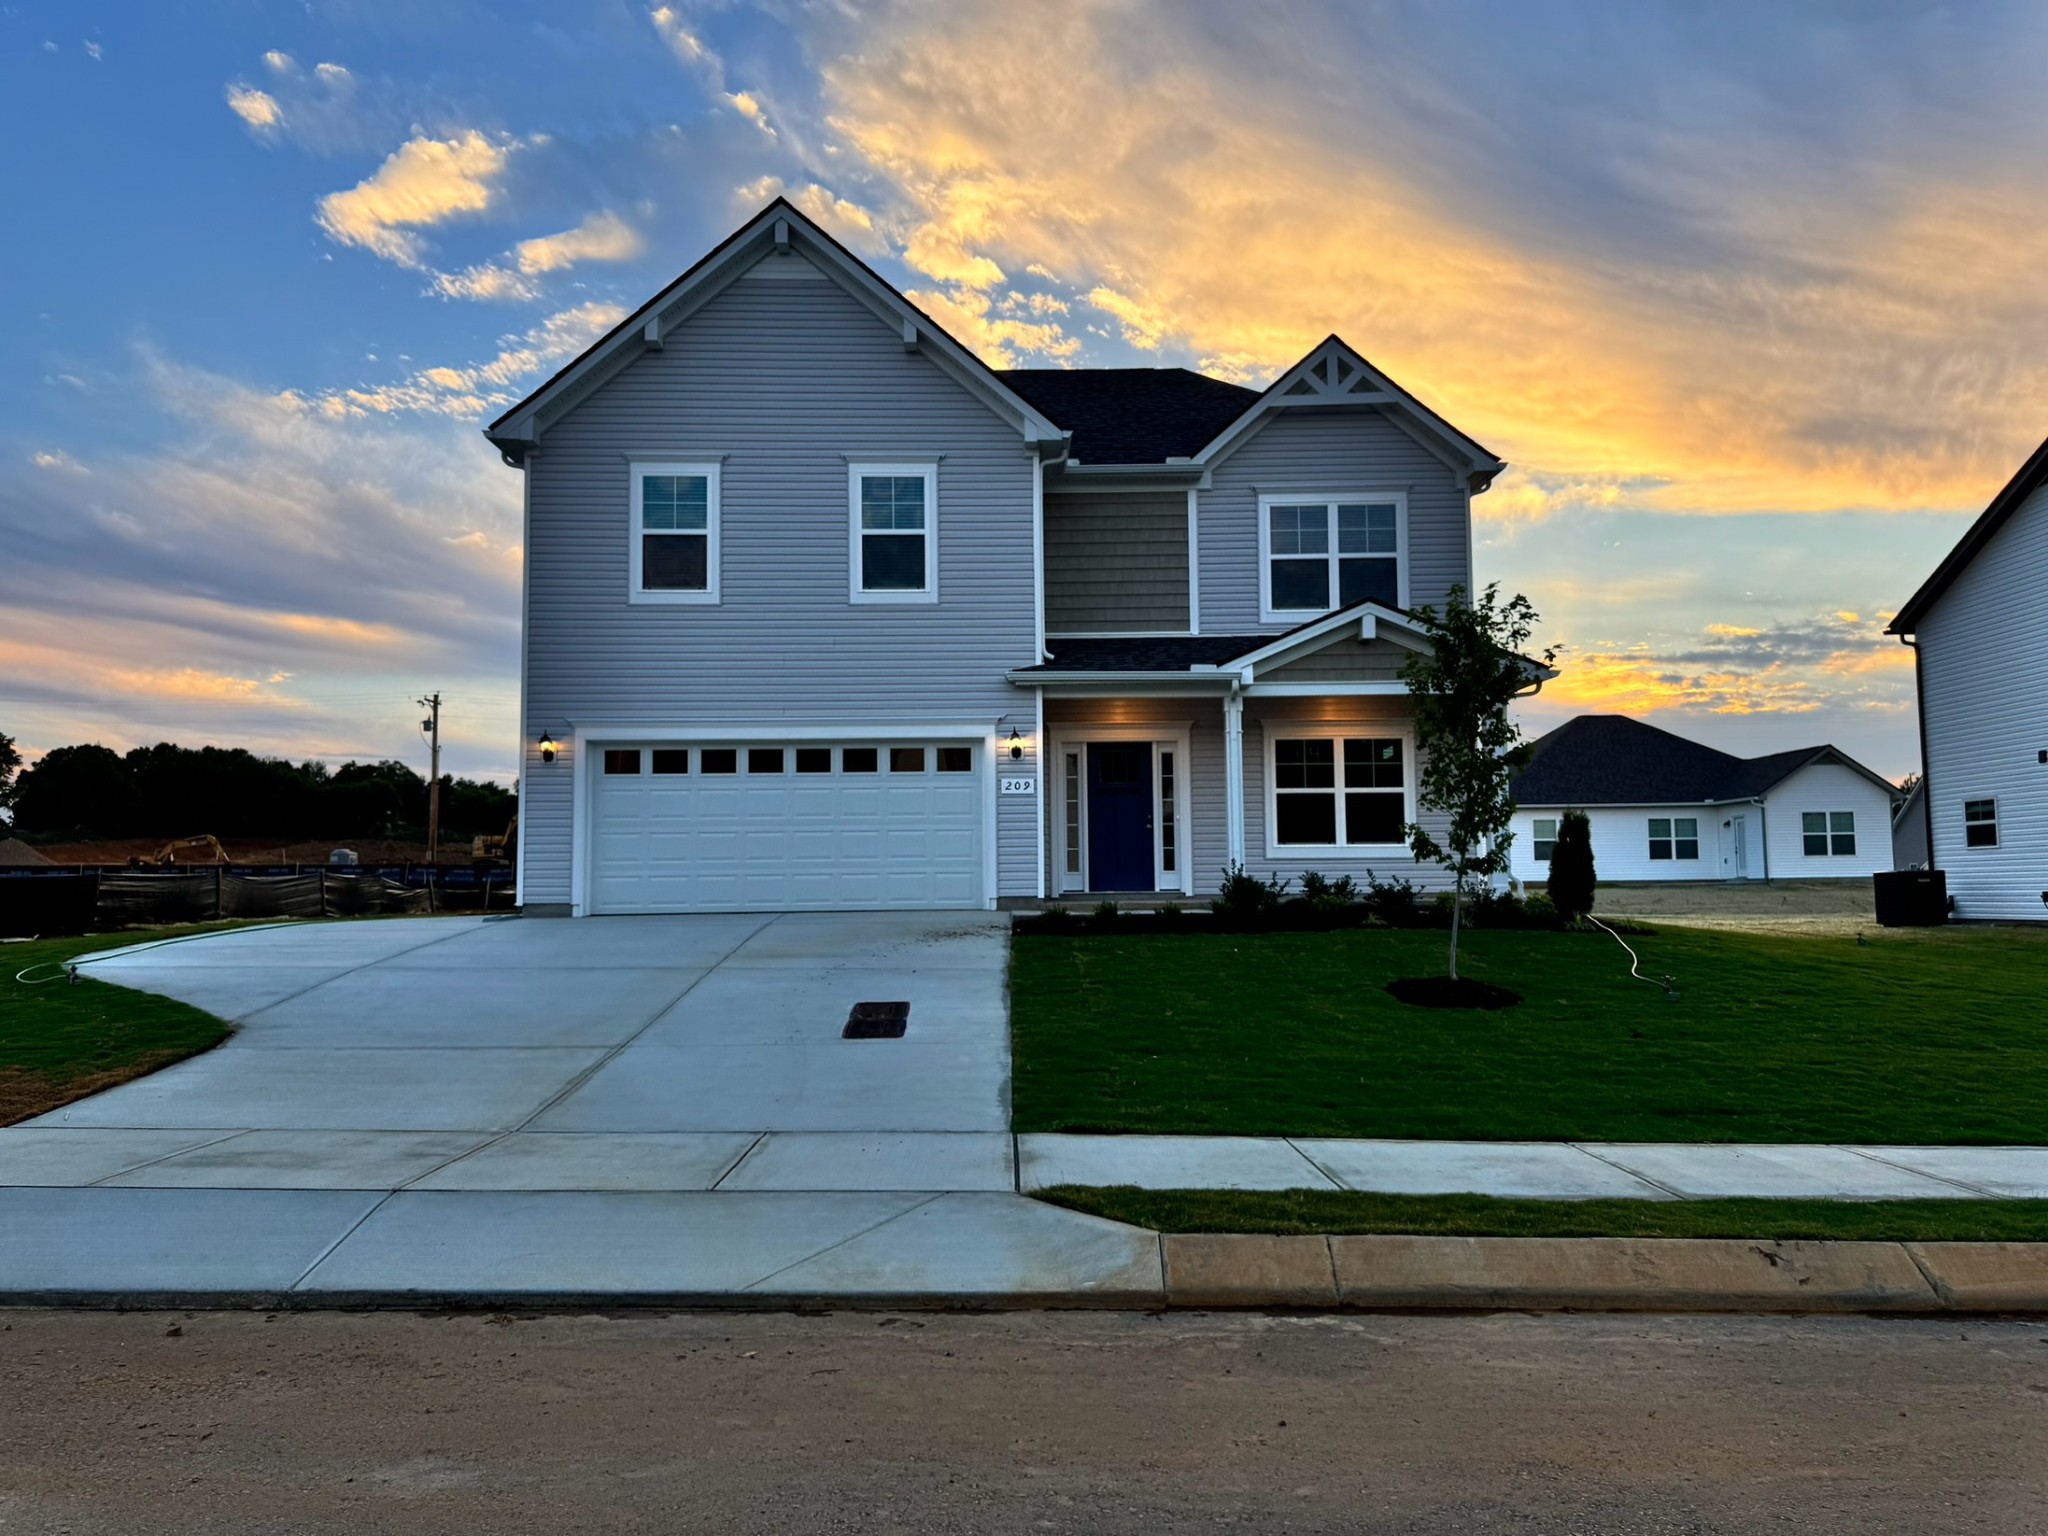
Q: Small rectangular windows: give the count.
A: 8